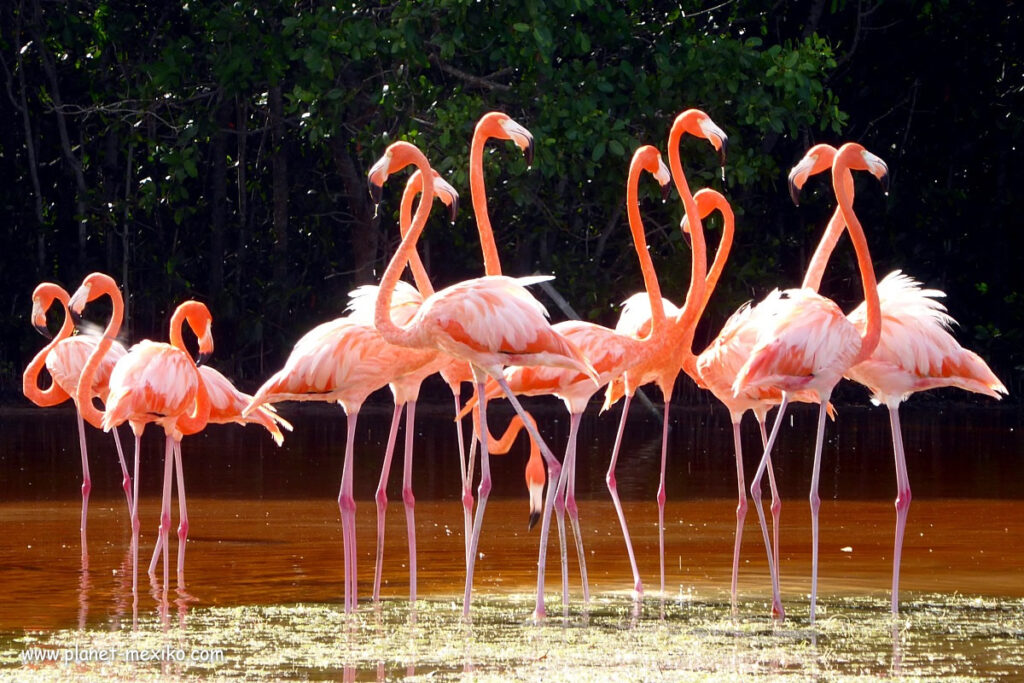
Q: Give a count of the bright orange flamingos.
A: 12